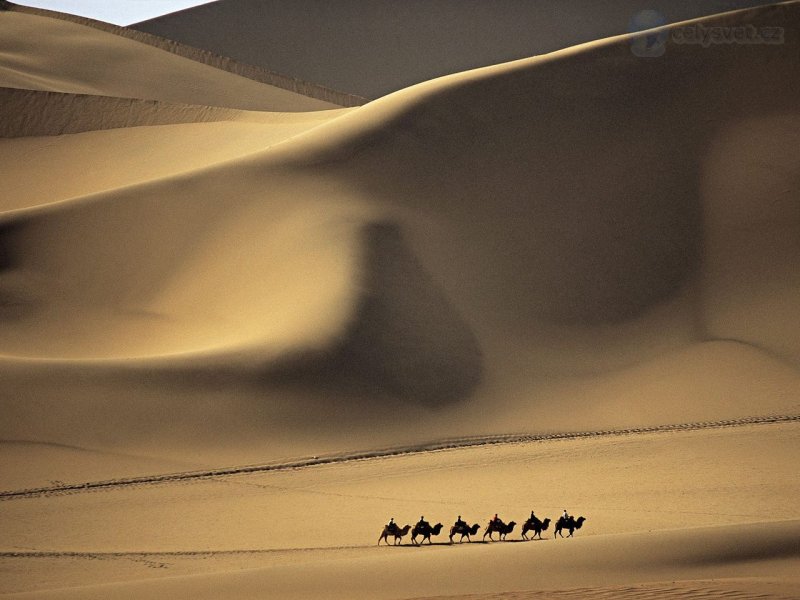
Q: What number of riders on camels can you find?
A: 6